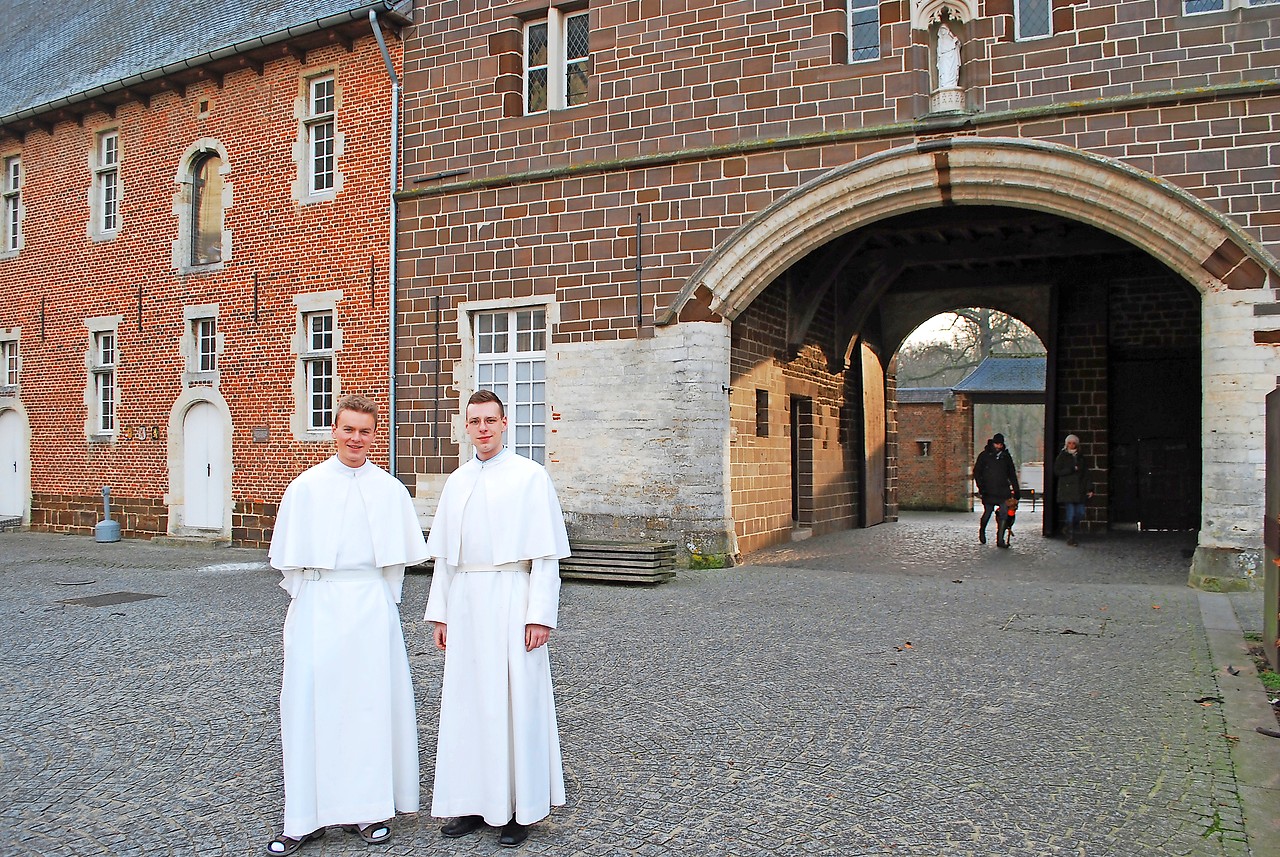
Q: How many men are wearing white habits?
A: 2